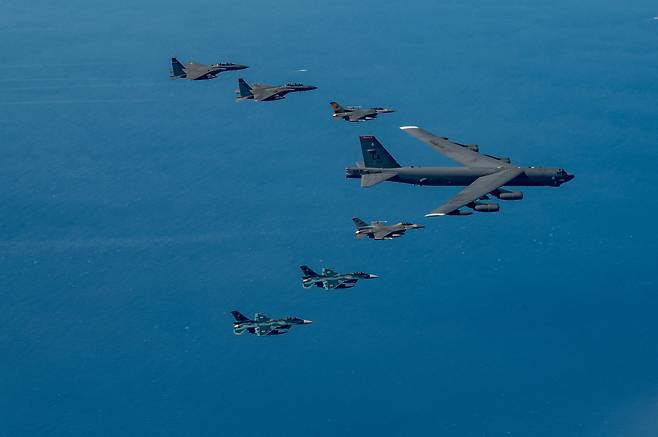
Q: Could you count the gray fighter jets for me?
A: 4